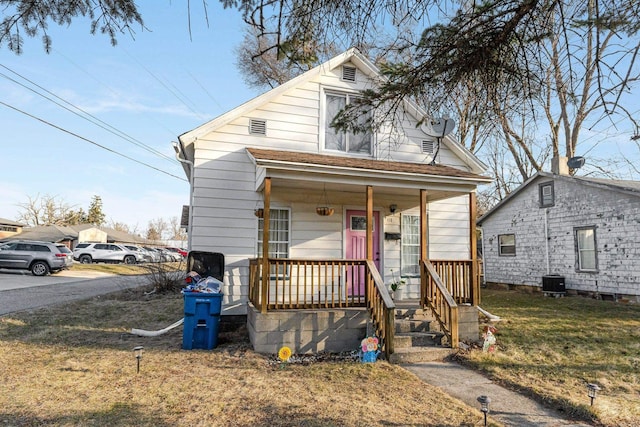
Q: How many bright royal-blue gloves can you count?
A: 0